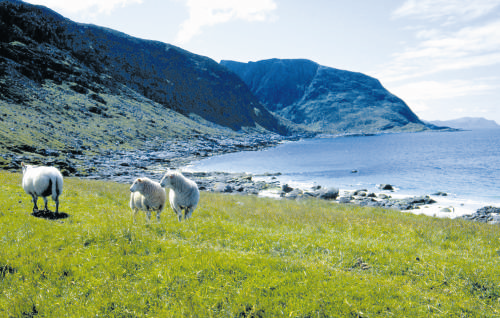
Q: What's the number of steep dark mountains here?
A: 2